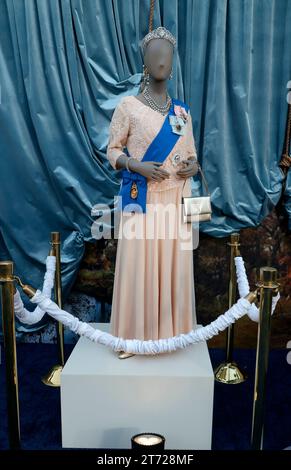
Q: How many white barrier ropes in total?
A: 3